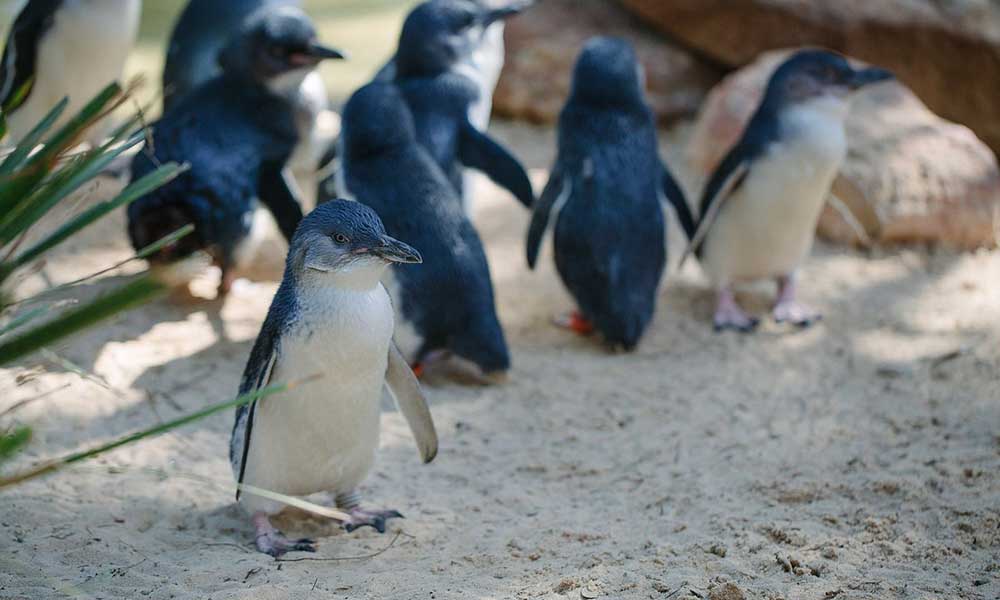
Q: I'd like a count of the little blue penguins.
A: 8